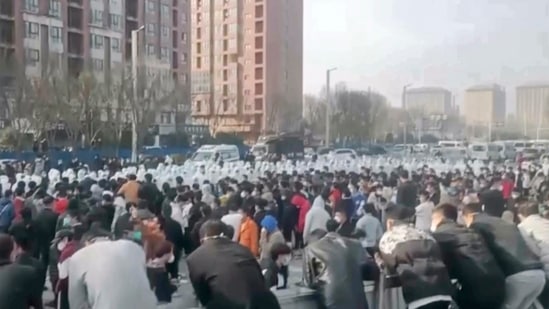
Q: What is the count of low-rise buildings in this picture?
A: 3